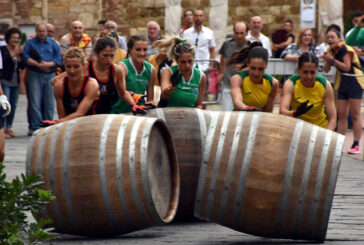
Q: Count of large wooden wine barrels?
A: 3